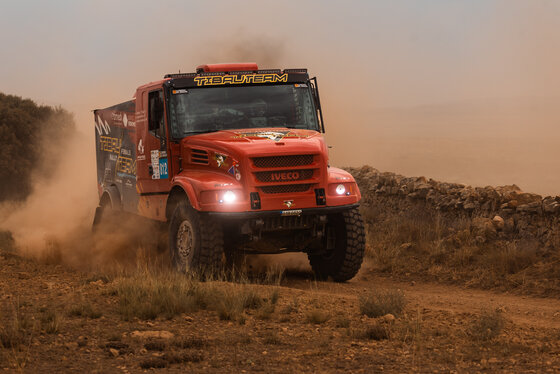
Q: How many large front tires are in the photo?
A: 2